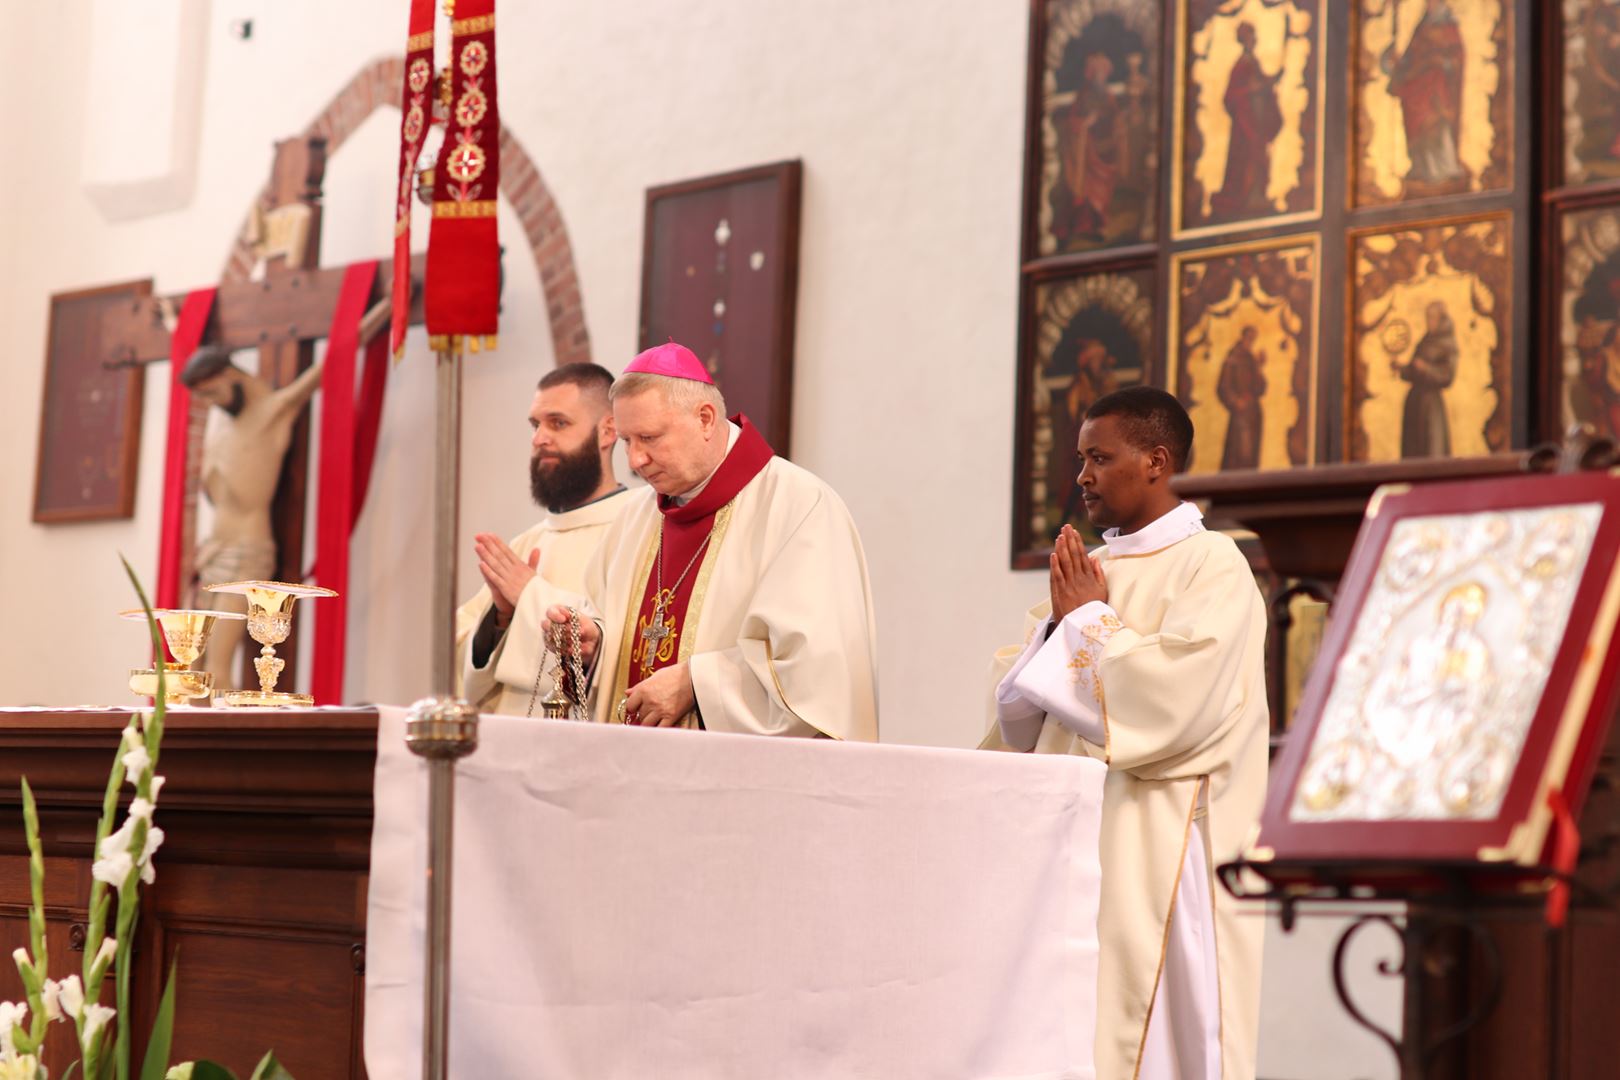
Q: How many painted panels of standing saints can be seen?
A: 8